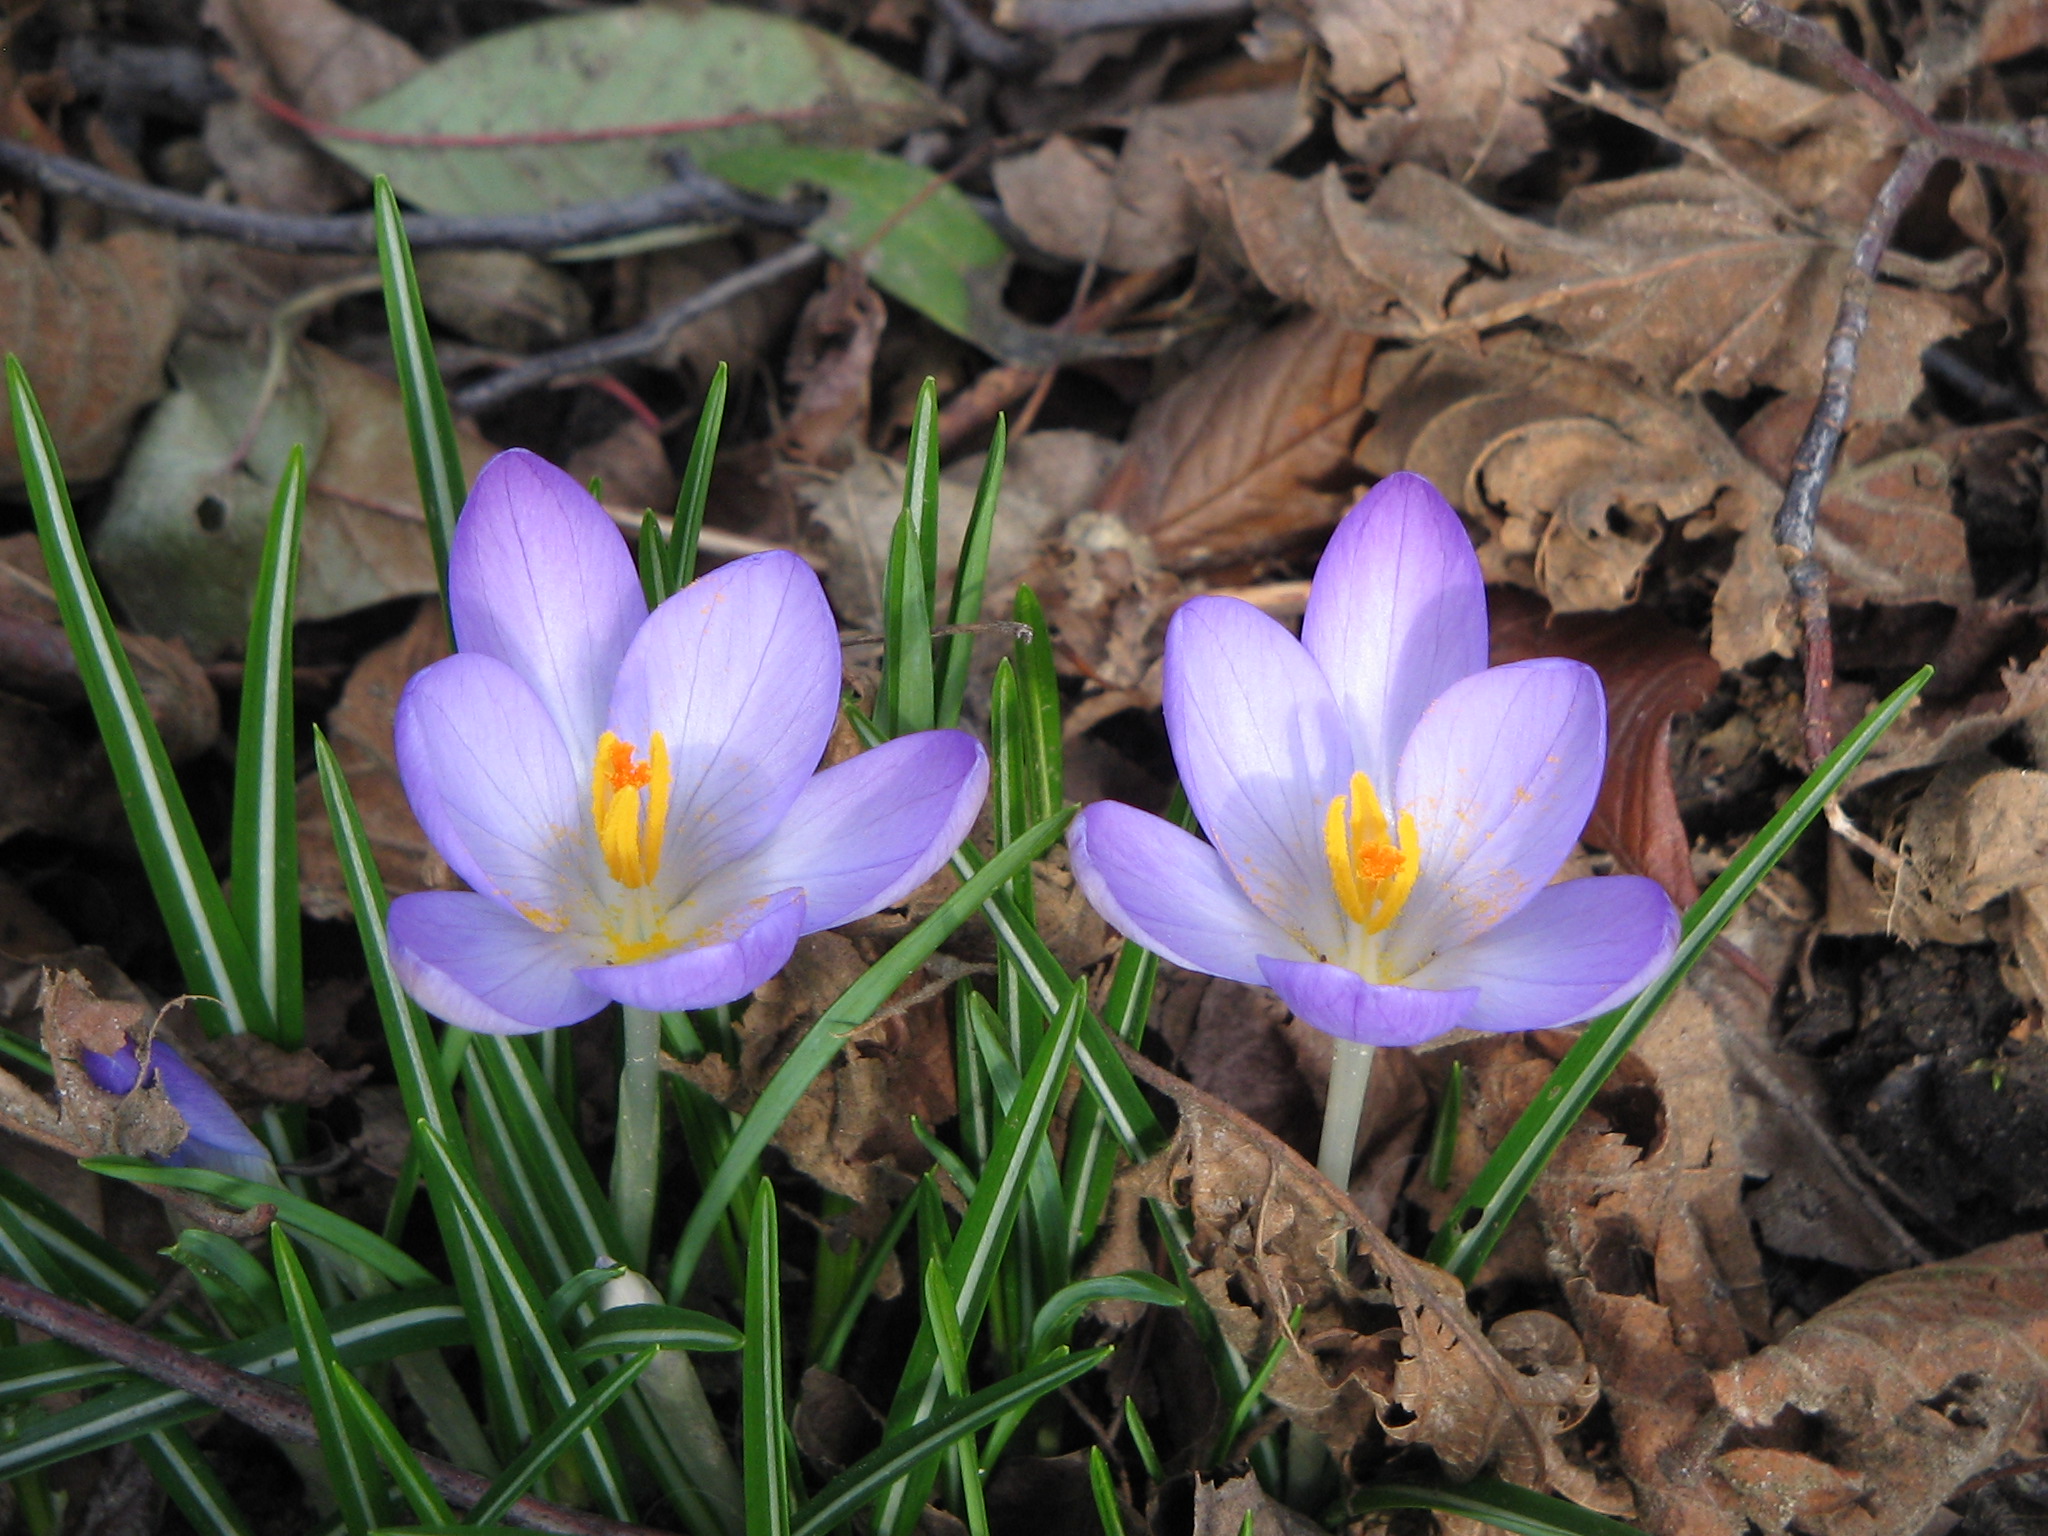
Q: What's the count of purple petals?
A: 12